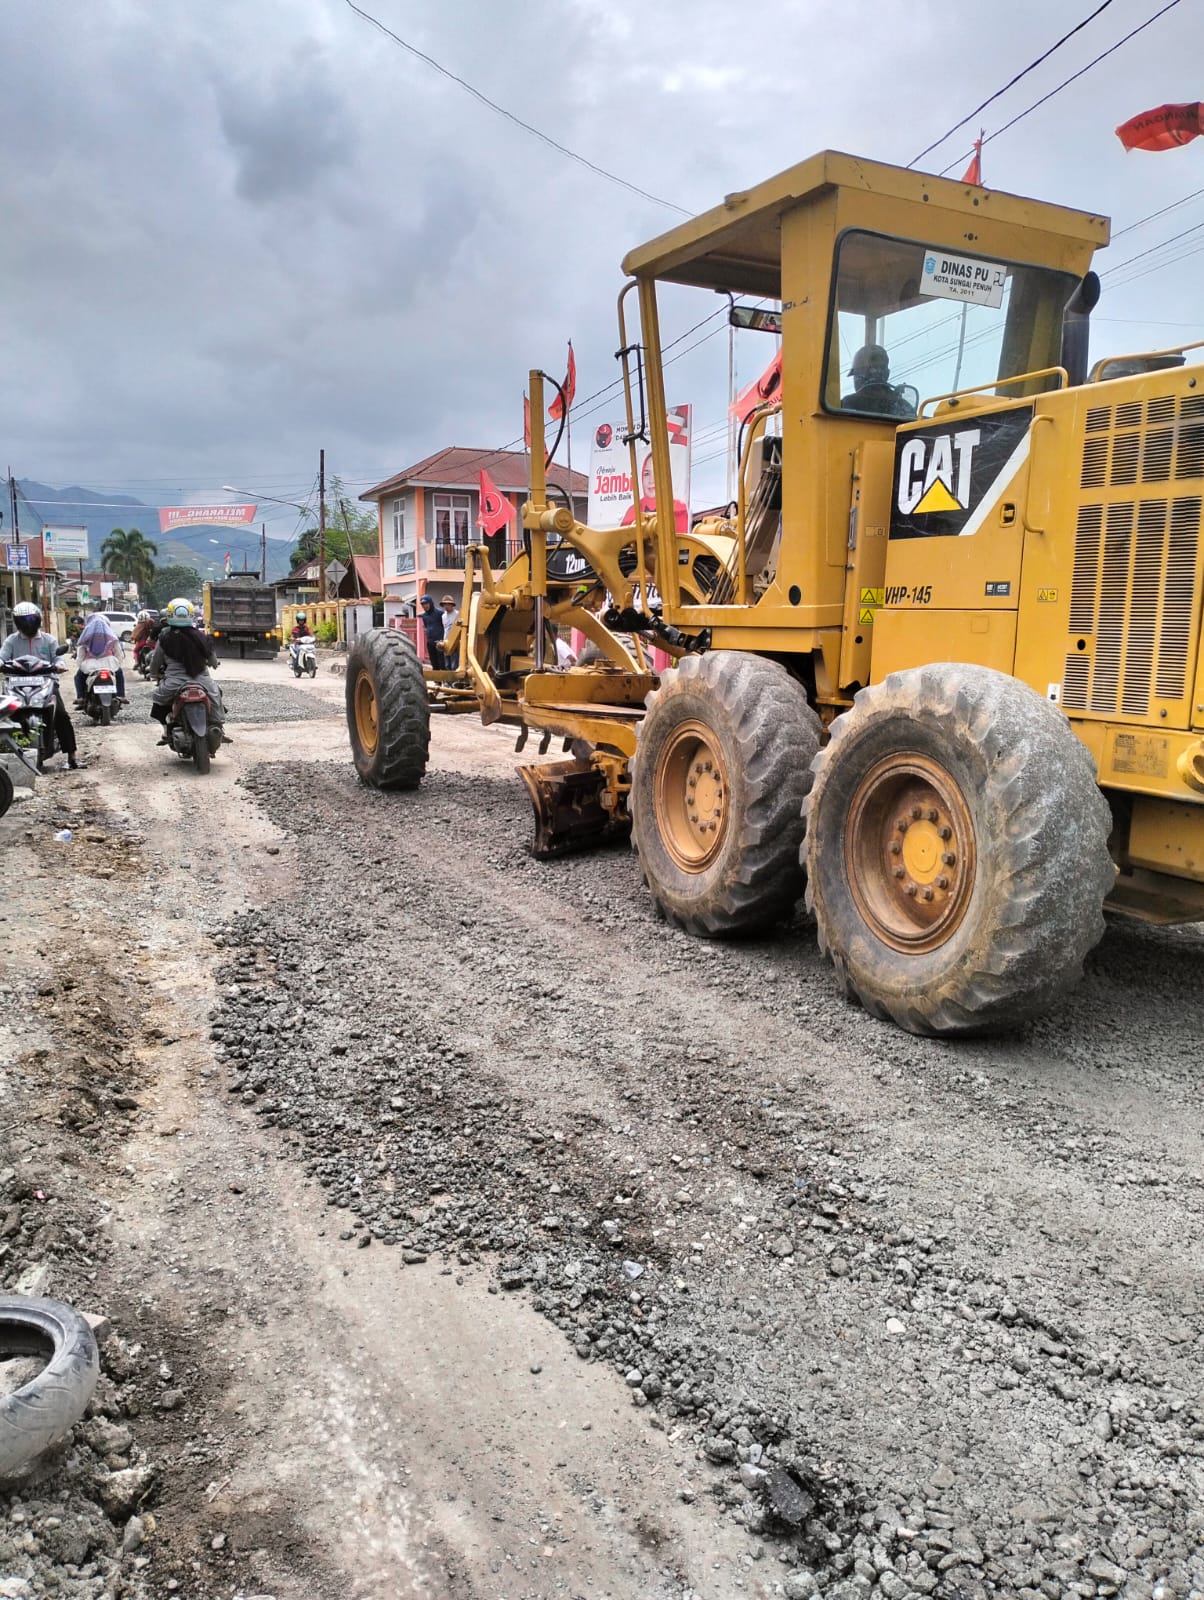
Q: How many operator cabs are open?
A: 1